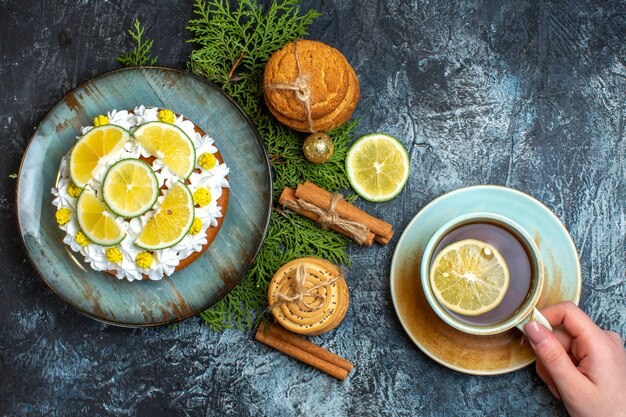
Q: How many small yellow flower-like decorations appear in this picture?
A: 10